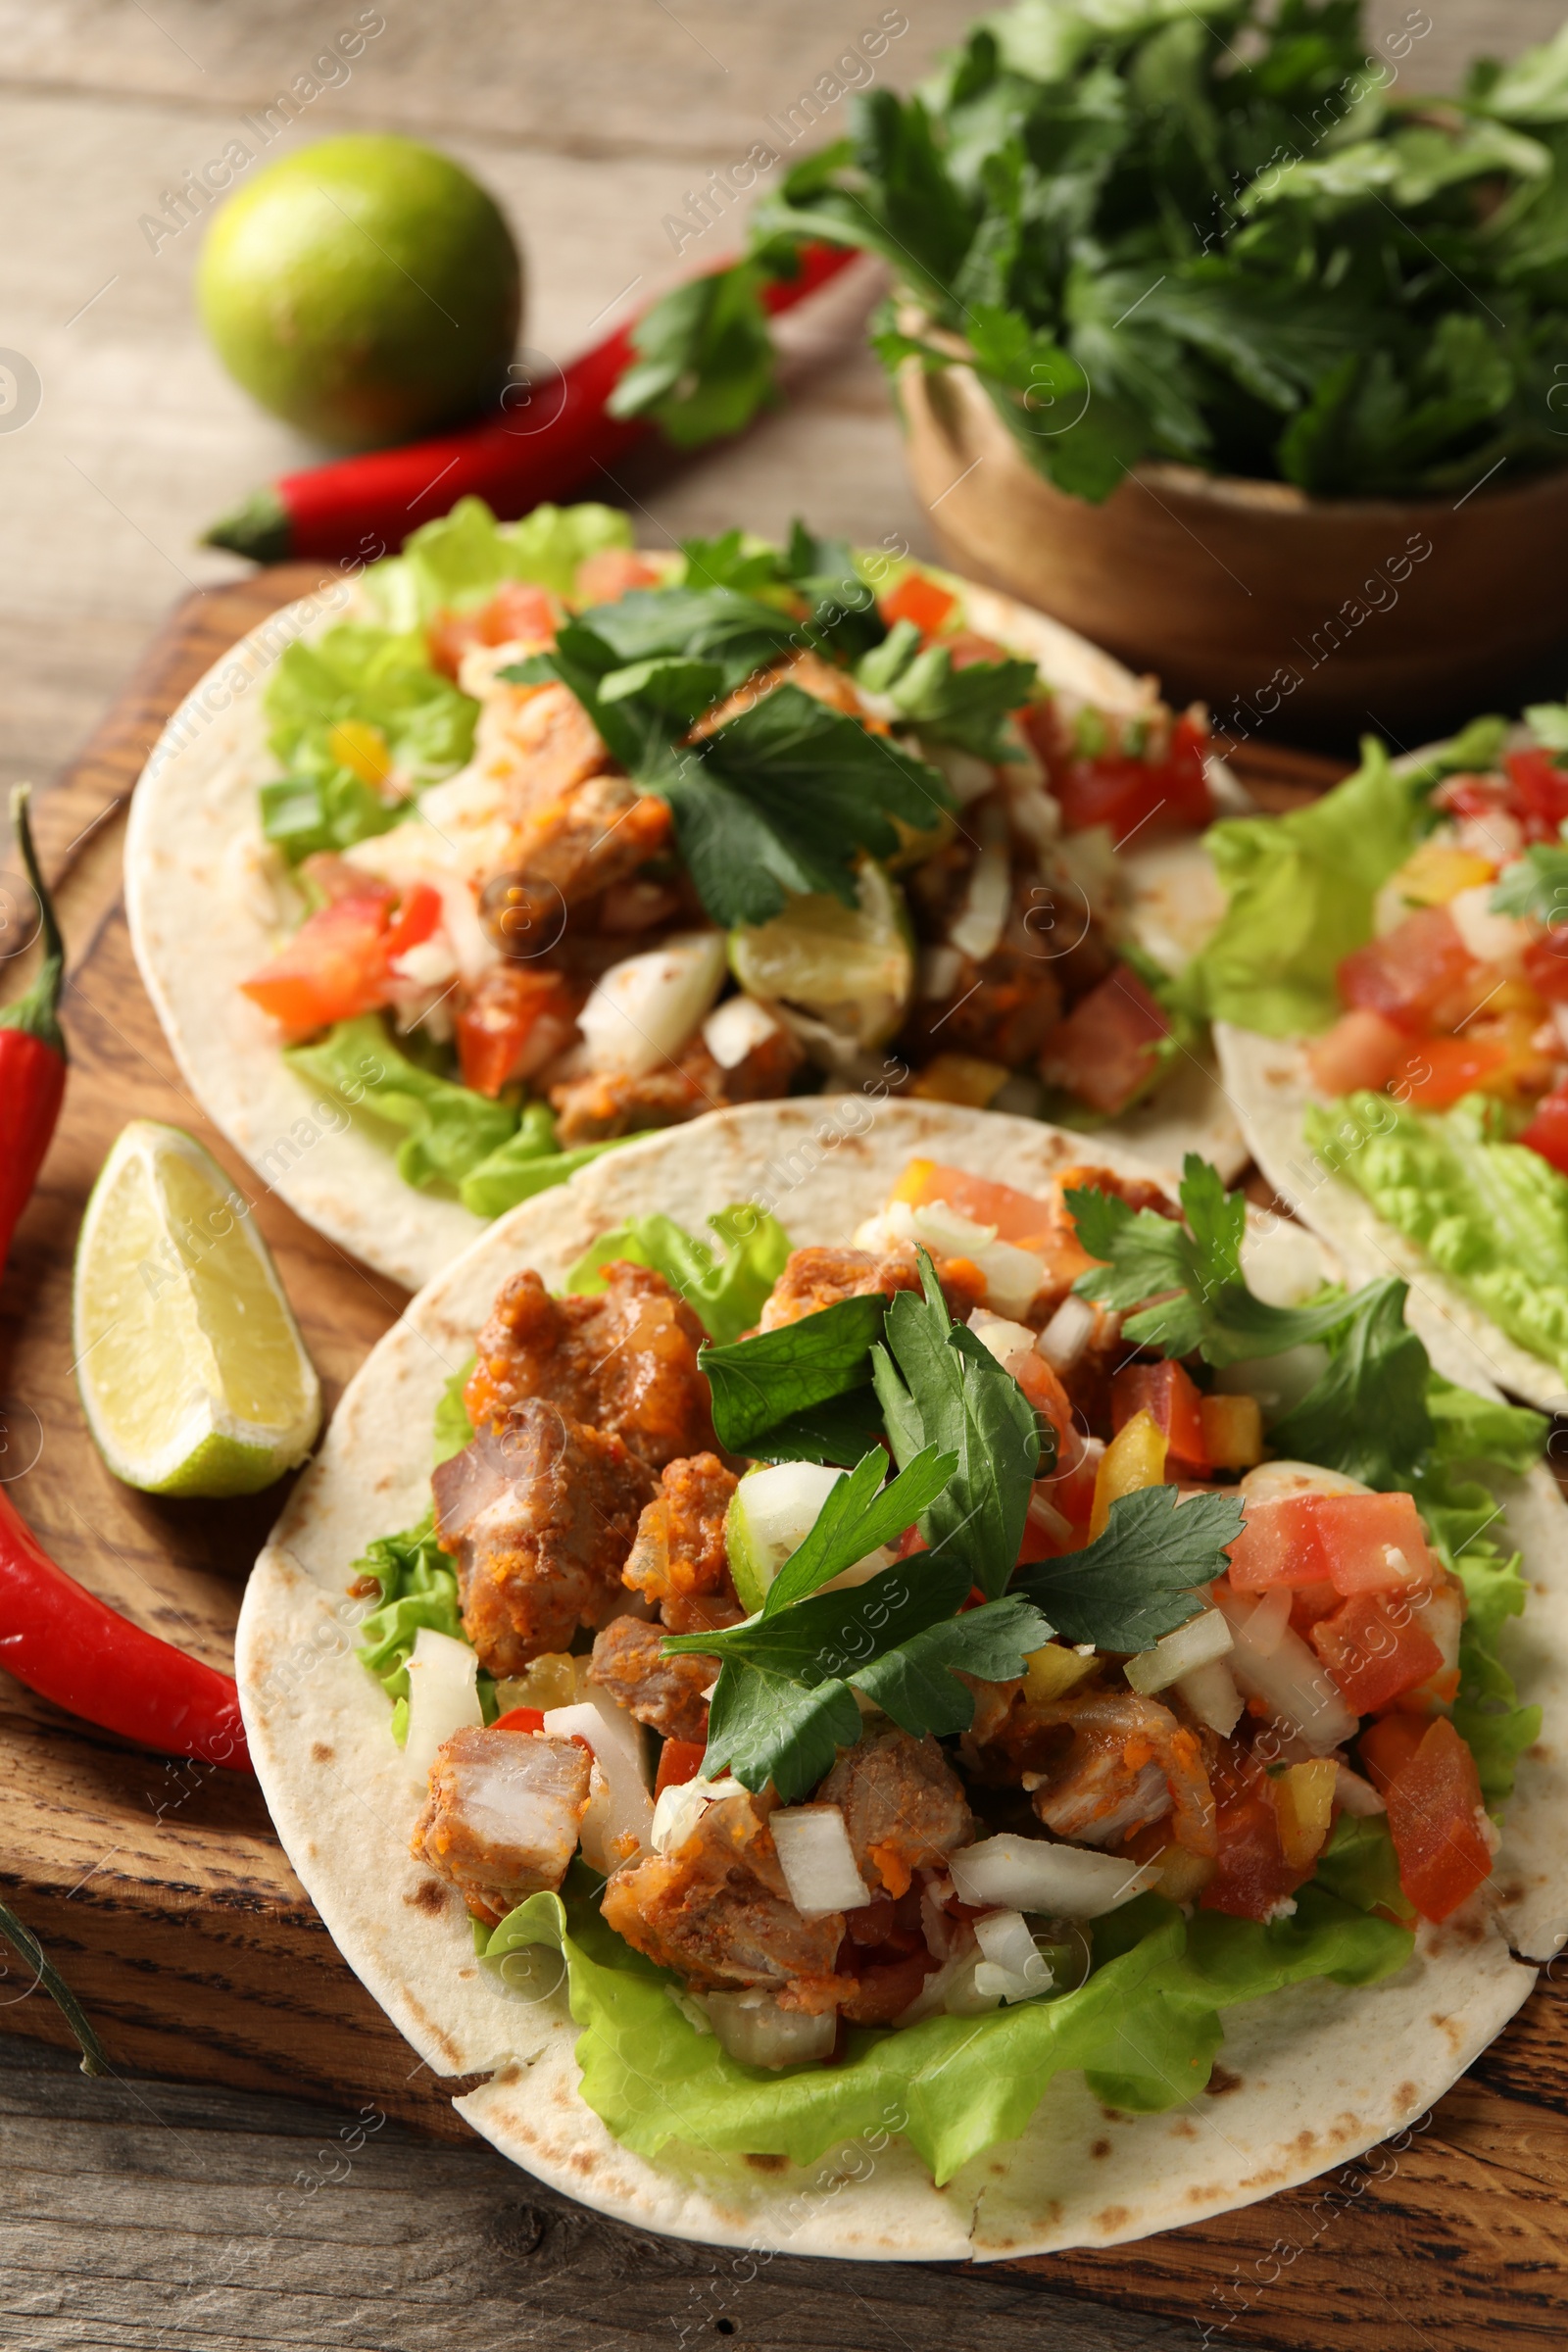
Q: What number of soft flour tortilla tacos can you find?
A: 3